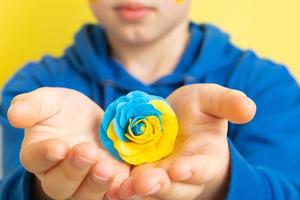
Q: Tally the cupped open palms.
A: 2